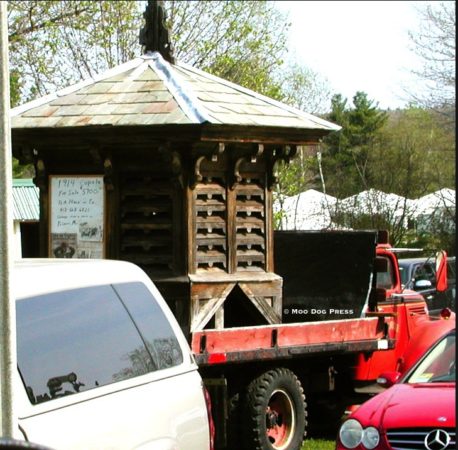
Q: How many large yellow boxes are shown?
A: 0